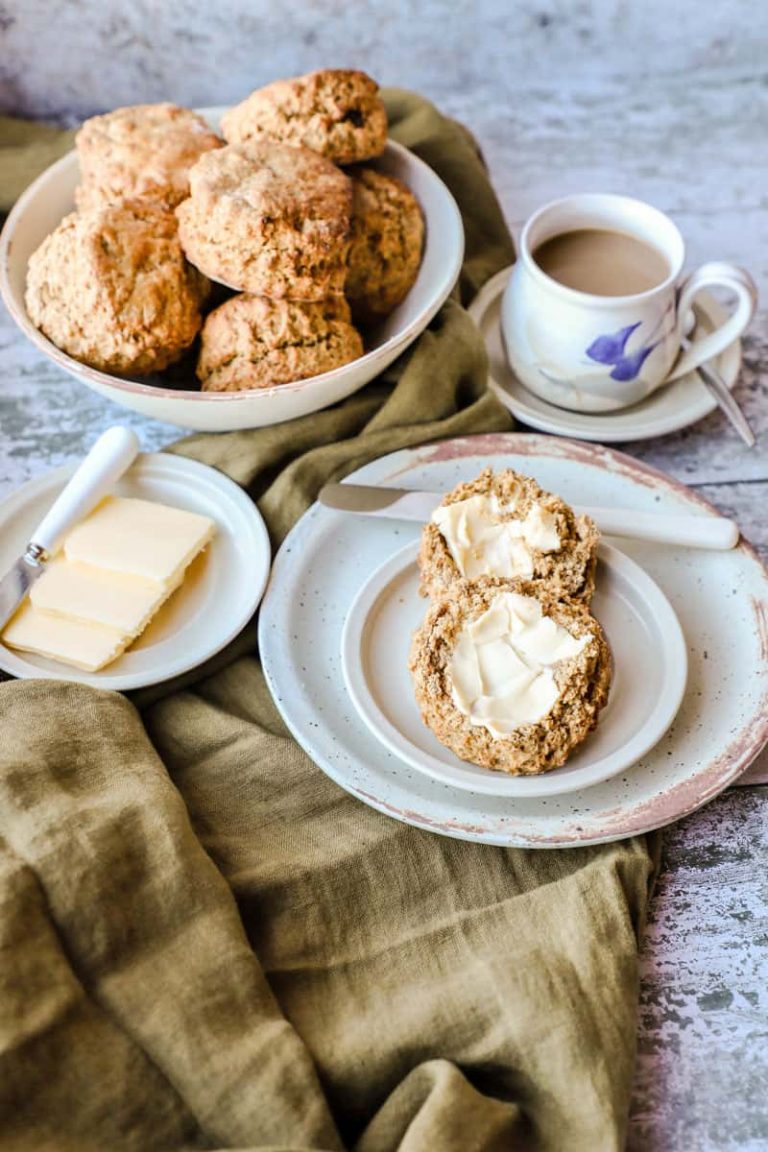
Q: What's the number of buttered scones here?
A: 2